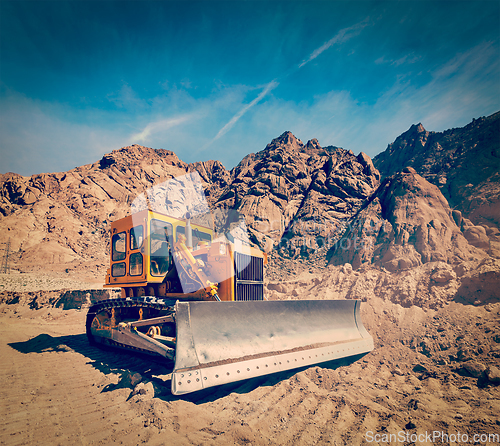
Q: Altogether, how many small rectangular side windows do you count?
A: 4